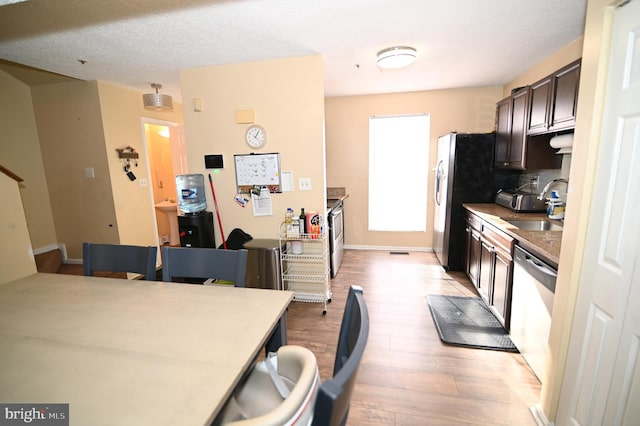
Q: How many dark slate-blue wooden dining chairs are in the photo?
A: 3